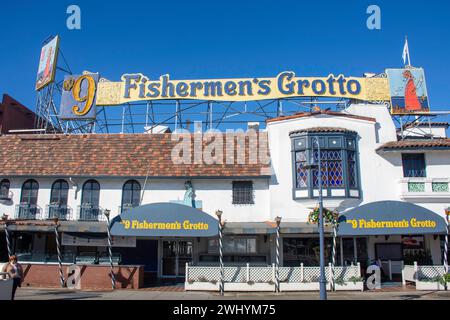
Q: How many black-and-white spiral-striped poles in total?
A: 7